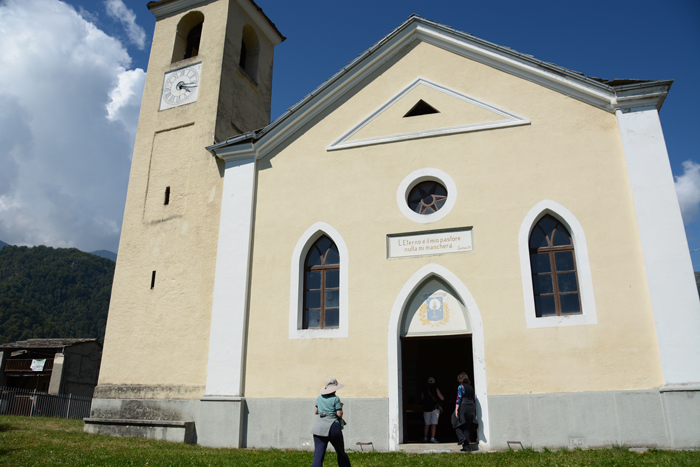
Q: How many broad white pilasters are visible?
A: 2